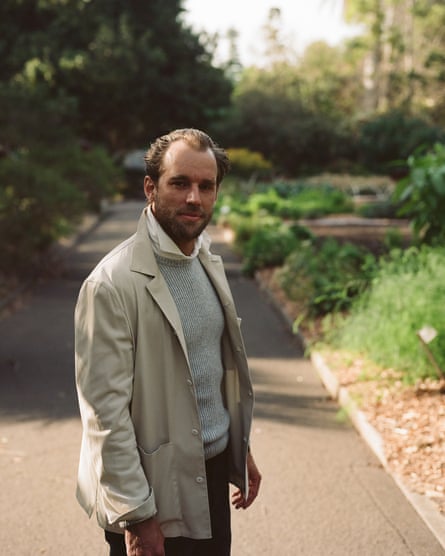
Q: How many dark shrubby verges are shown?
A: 1